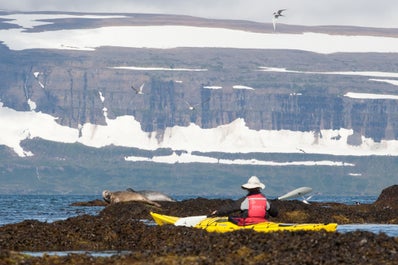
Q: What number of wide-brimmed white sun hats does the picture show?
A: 1